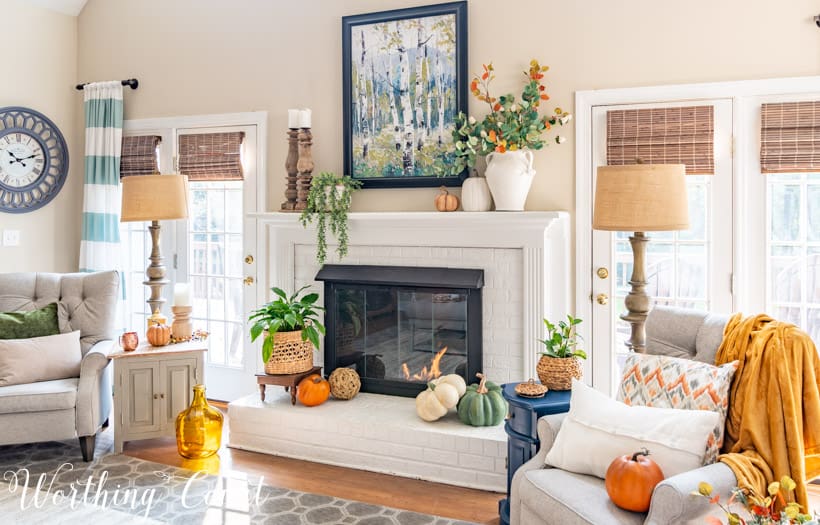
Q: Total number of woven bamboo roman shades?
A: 4